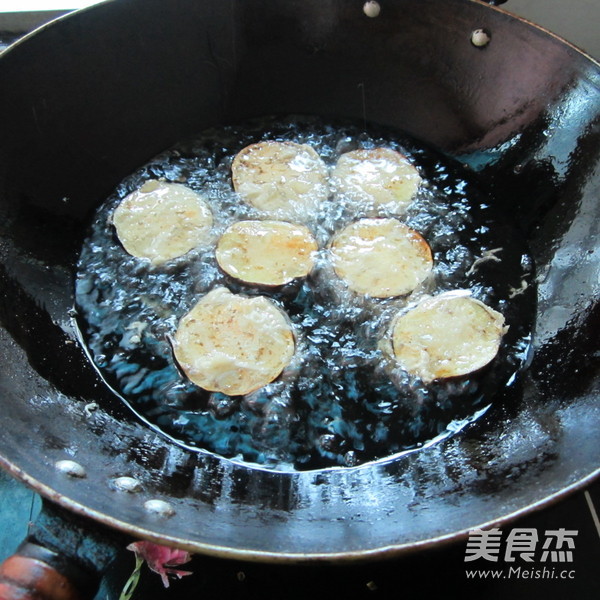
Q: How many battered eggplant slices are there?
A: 7